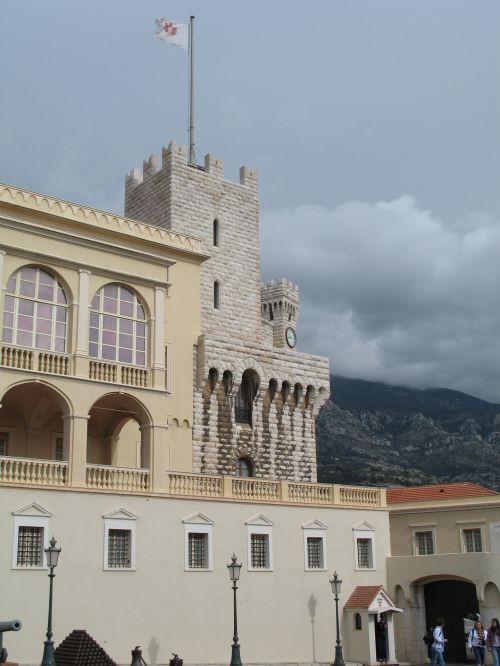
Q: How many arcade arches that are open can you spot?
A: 2